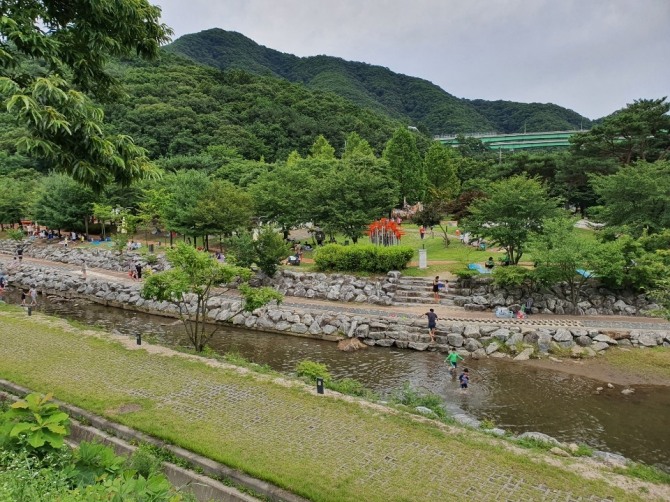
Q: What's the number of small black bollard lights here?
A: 3